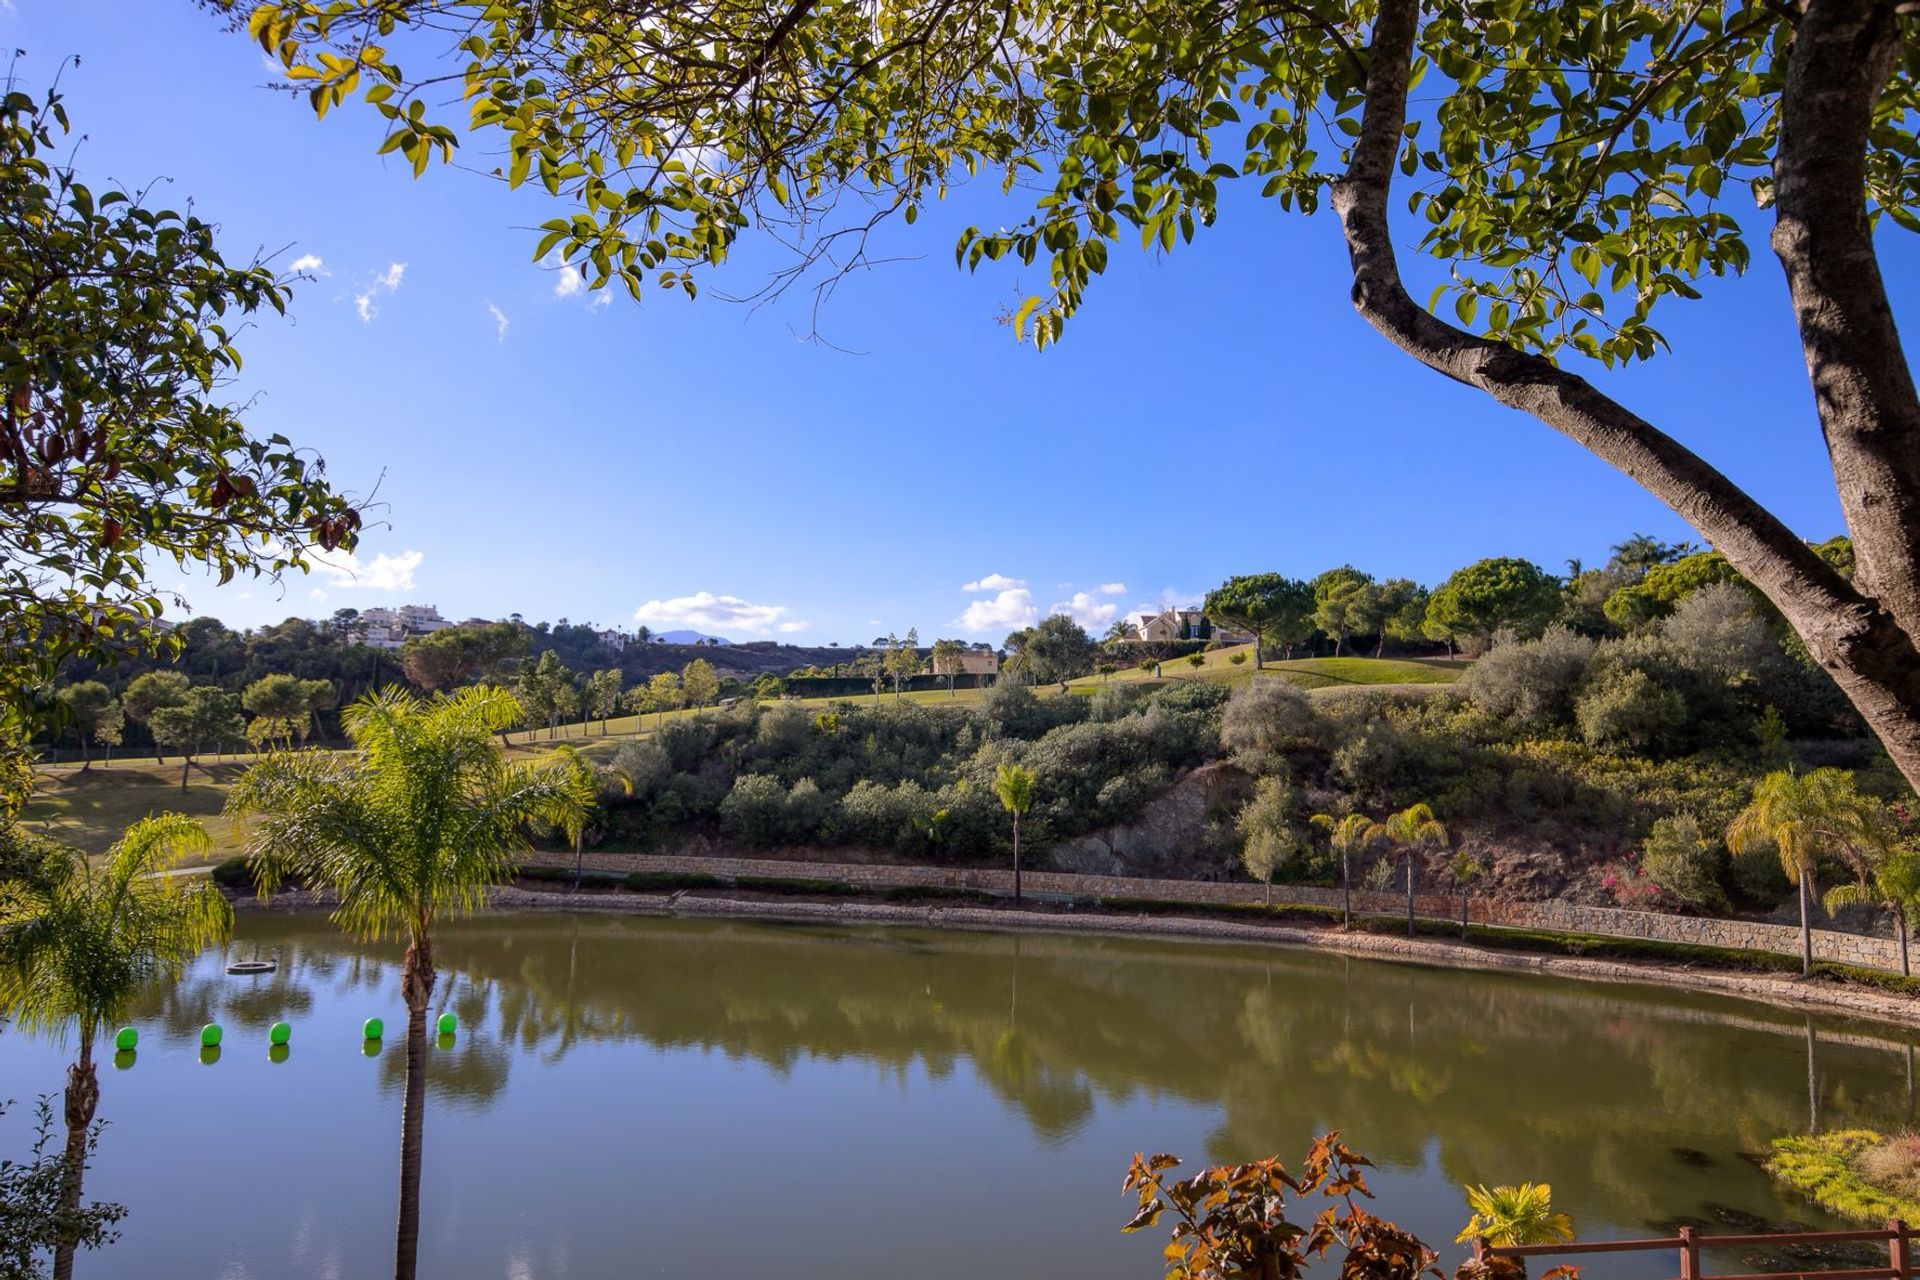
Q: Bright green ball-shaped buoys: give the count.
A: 5